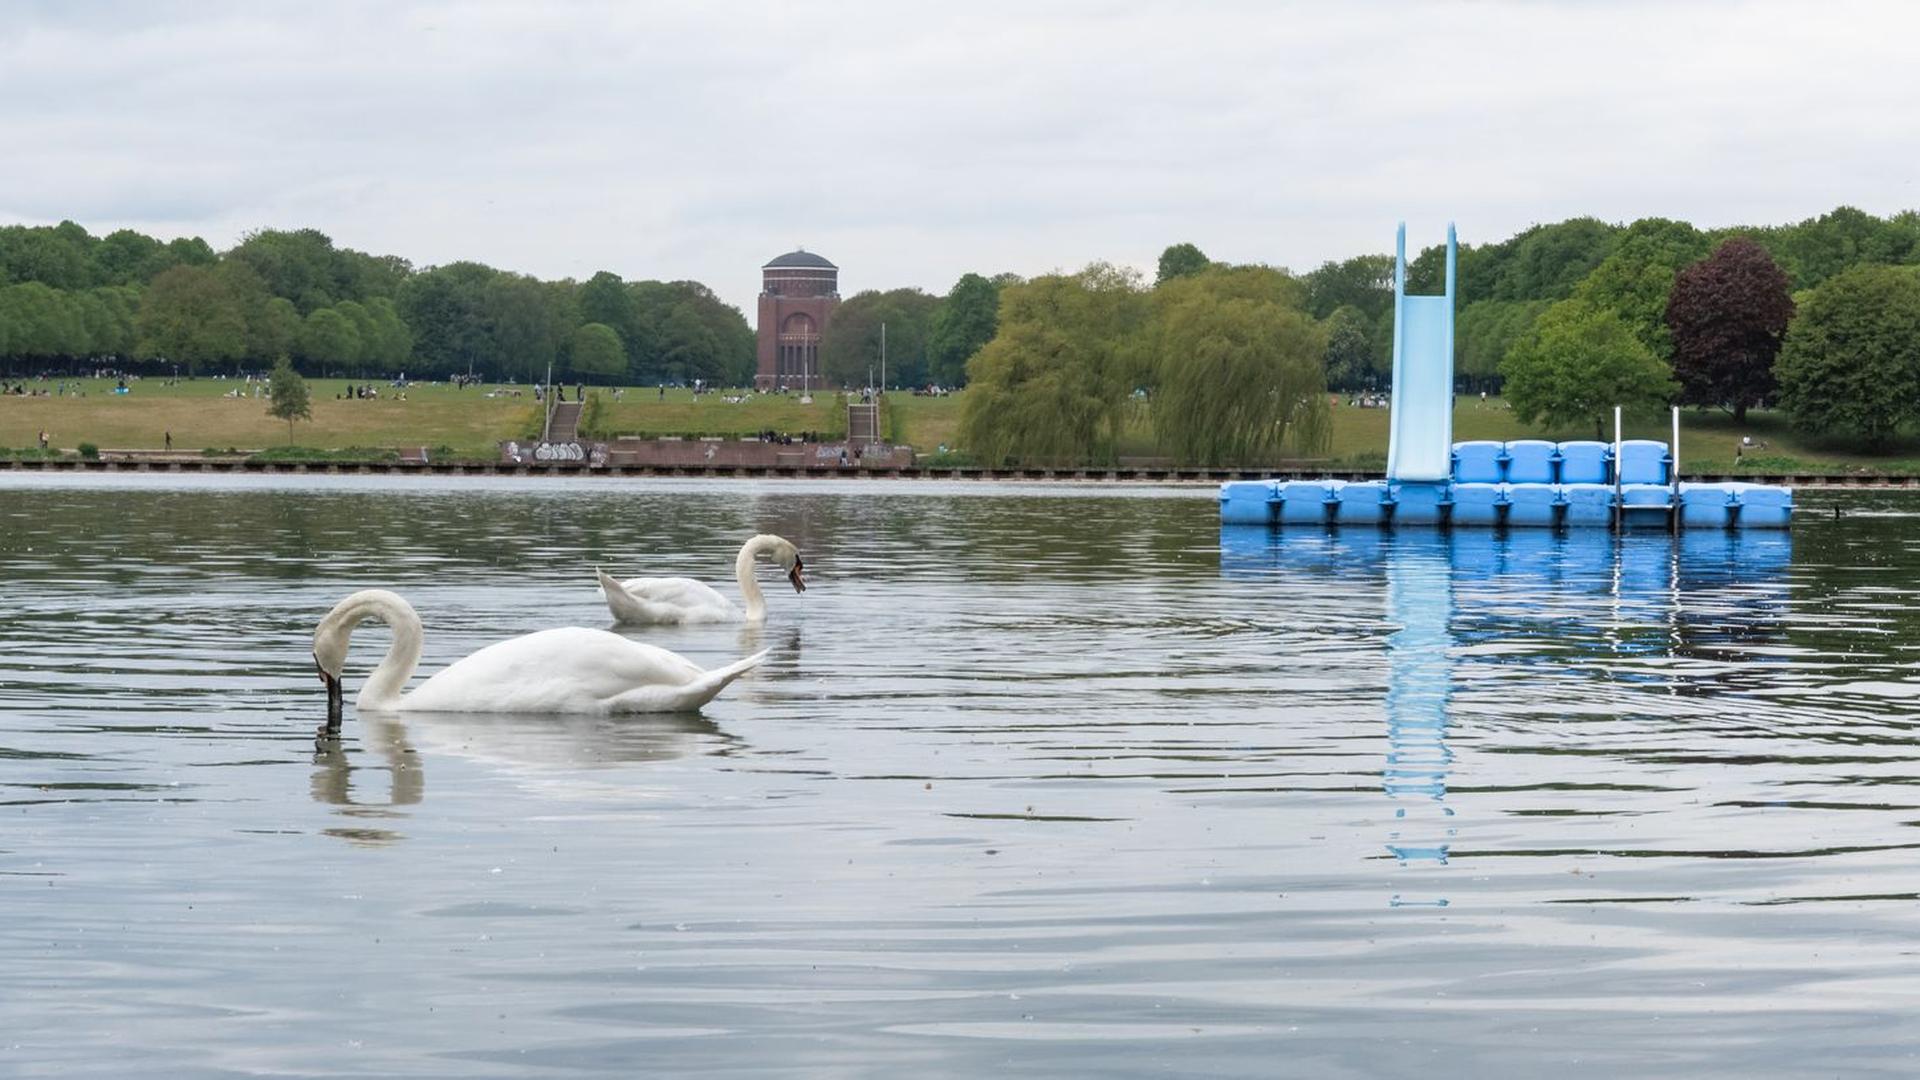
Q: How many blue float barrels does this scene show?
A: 14